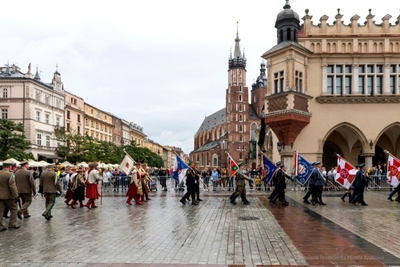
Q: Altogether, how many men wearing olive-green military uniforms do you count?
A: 4